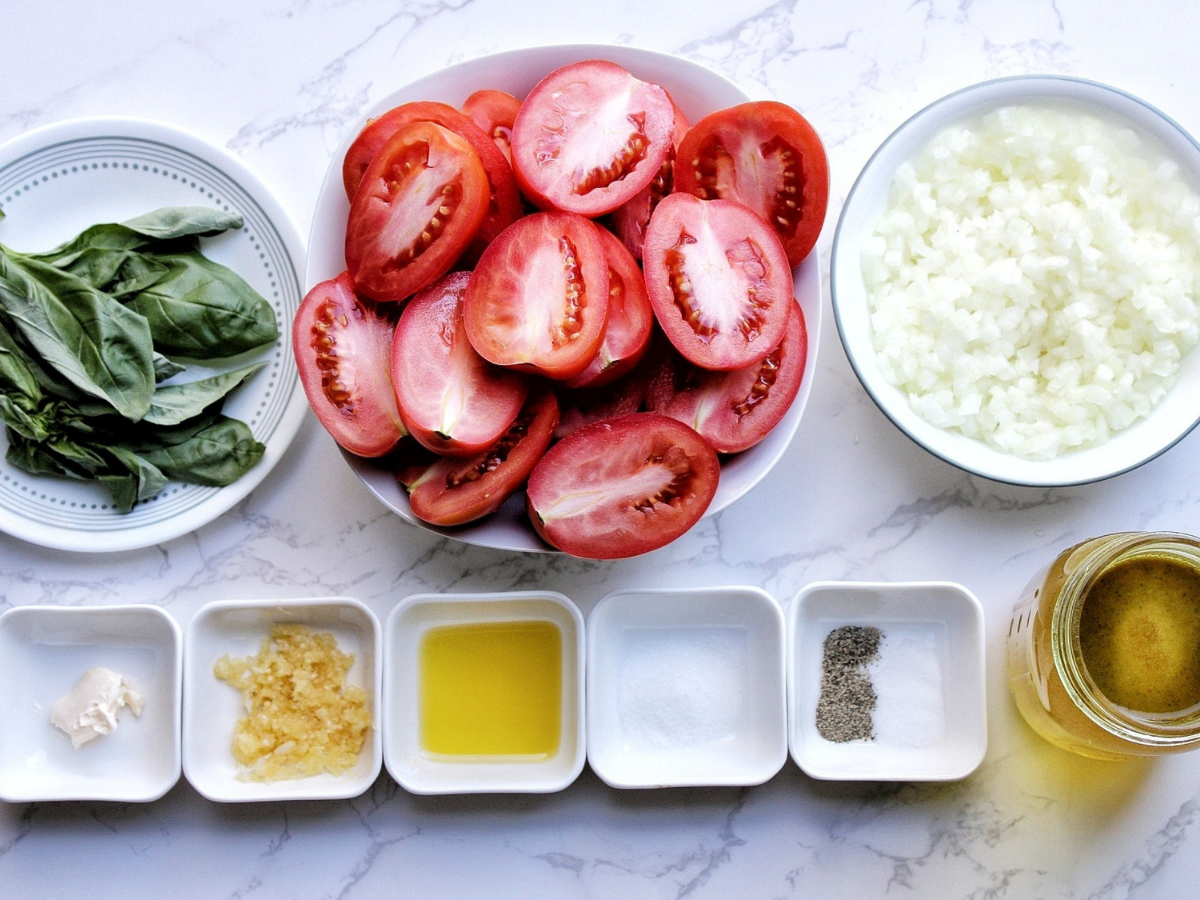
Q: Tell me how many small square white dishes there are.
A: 5